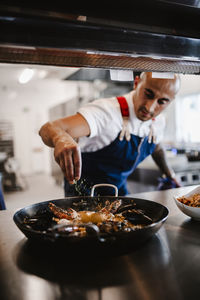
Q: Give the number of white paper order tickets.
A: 2